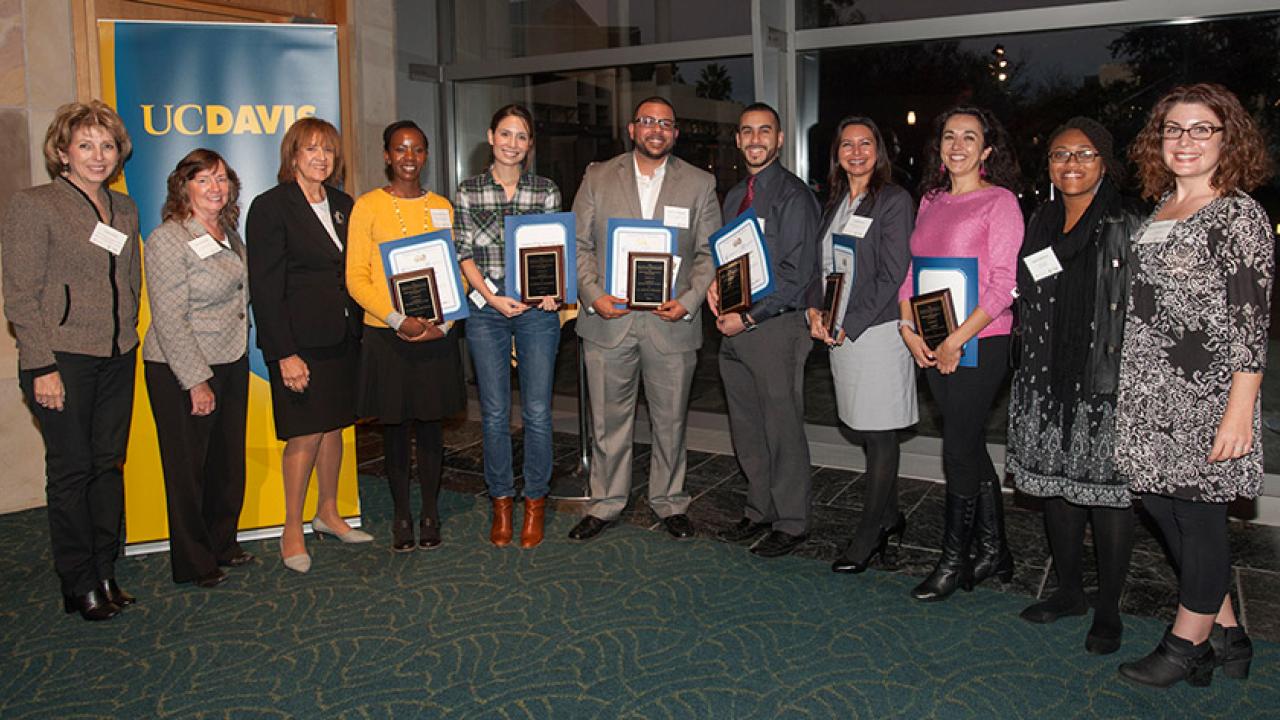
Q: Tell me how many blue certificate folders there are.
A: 6